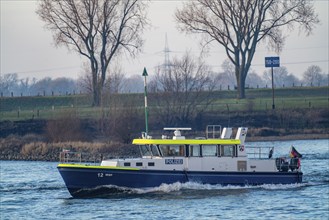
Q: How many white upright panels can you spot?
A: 2